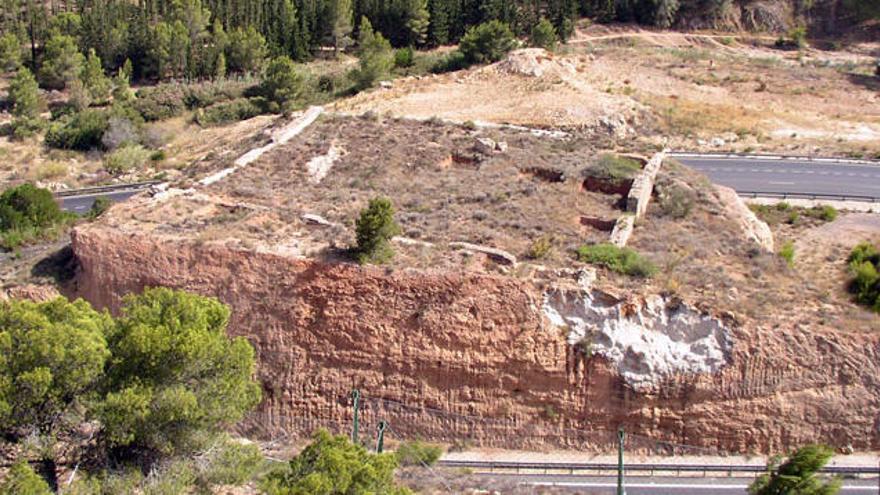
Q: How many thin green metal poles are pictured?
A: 3